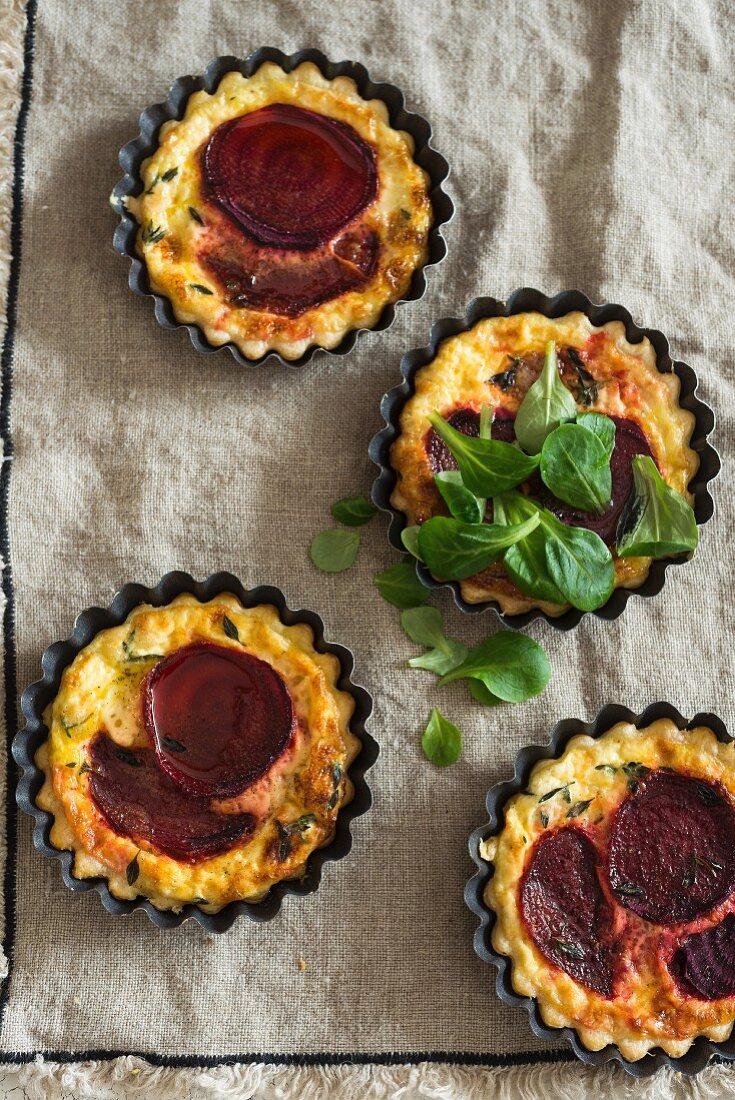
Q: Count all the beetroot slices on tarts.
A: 9